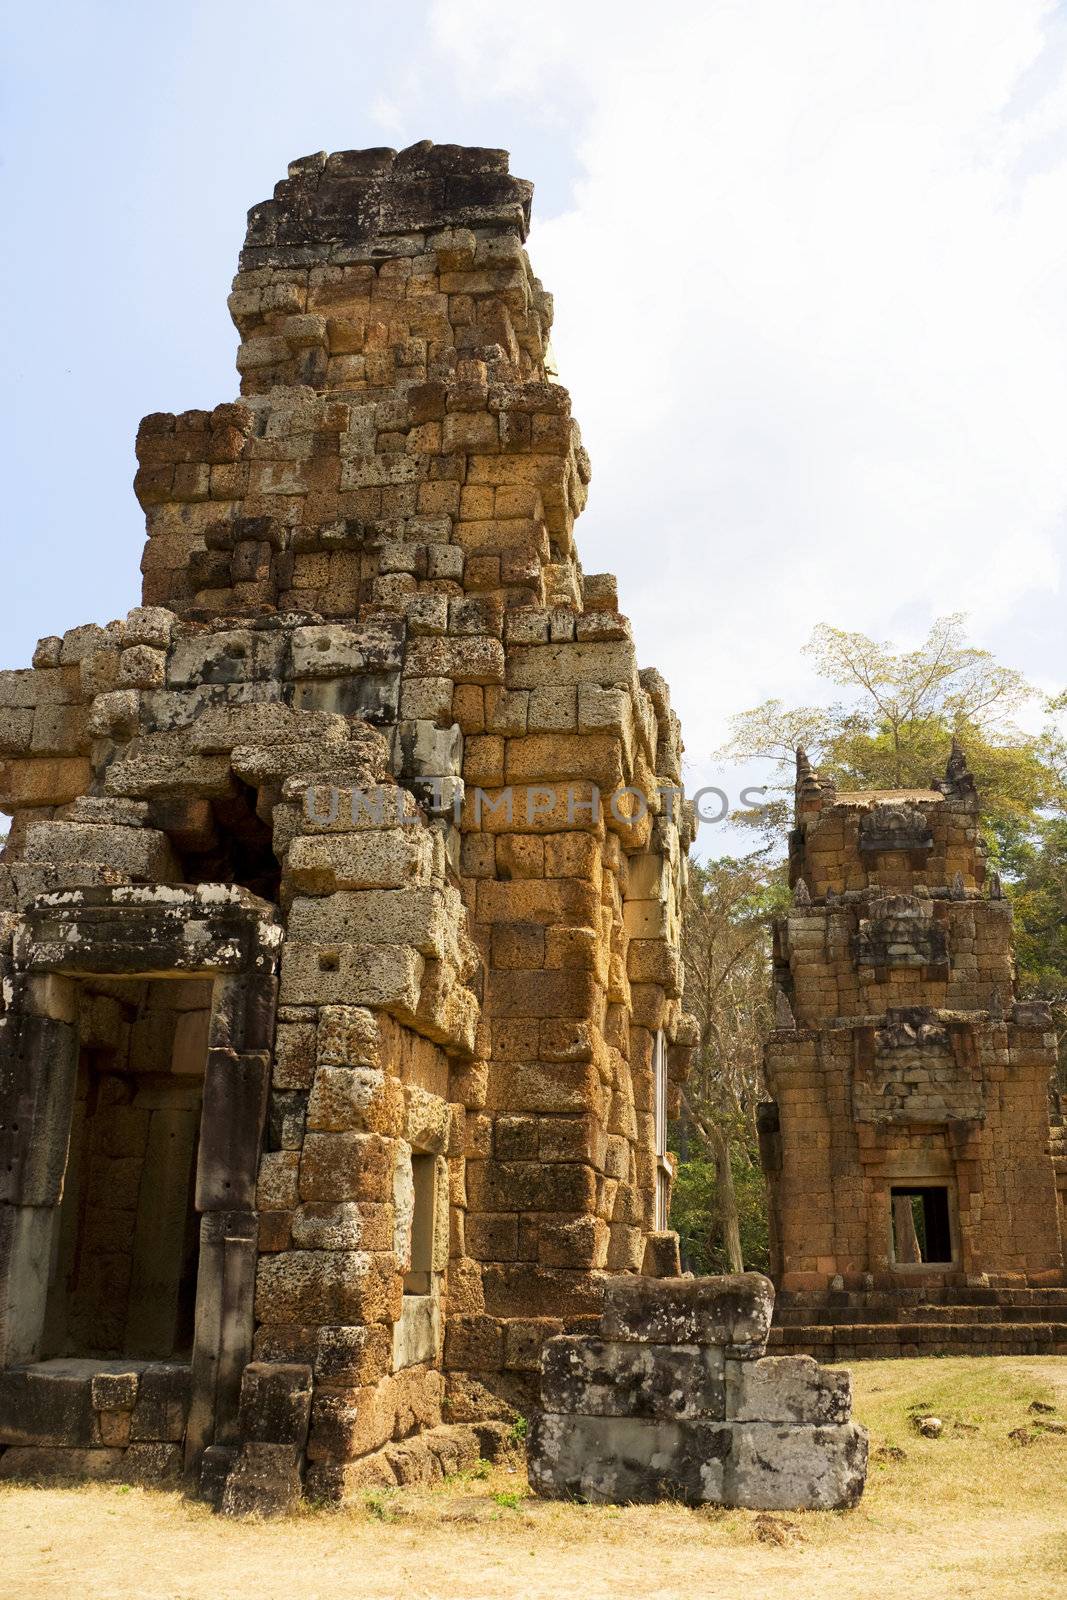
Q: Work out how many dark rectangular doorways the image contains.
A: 2